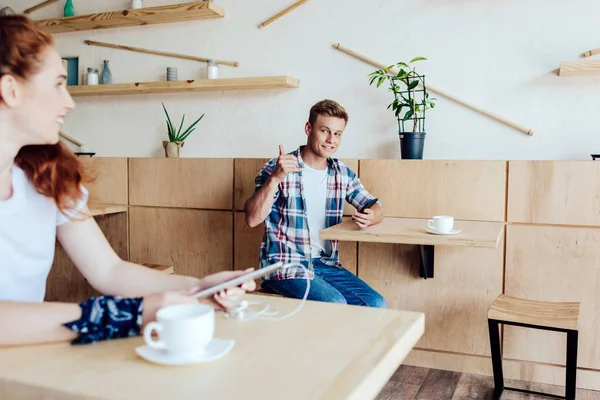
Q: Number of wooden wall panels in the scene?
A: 10